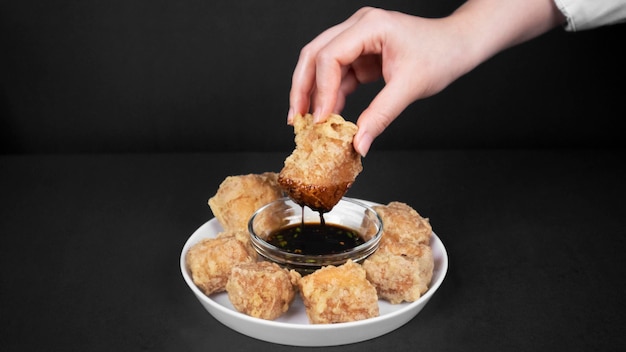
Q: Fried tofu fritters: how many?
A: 7